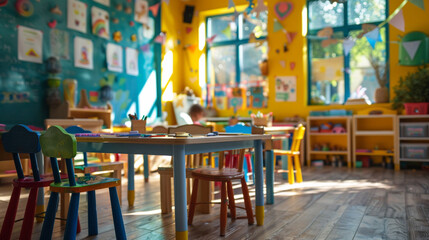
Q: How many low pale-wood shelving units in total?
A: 3